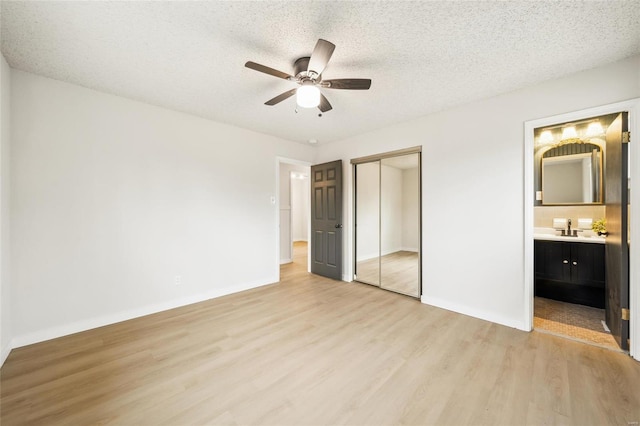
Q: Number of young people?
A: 0